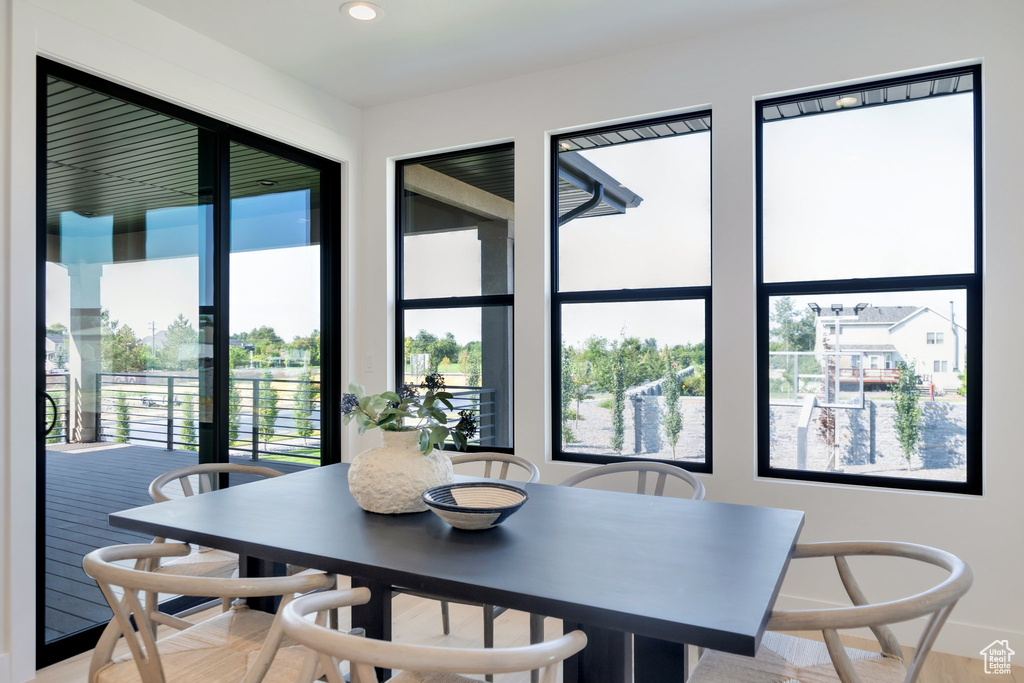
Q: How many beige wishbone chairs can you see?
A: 6